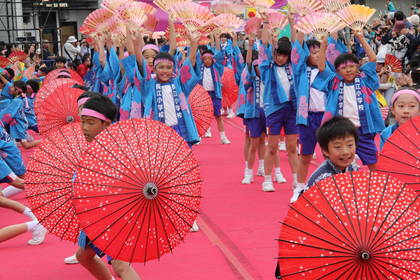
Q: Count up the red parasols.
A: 9